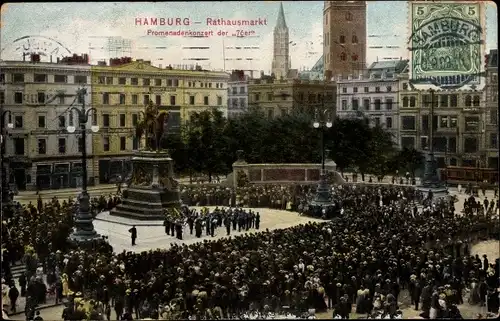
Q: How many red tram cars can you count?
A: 1